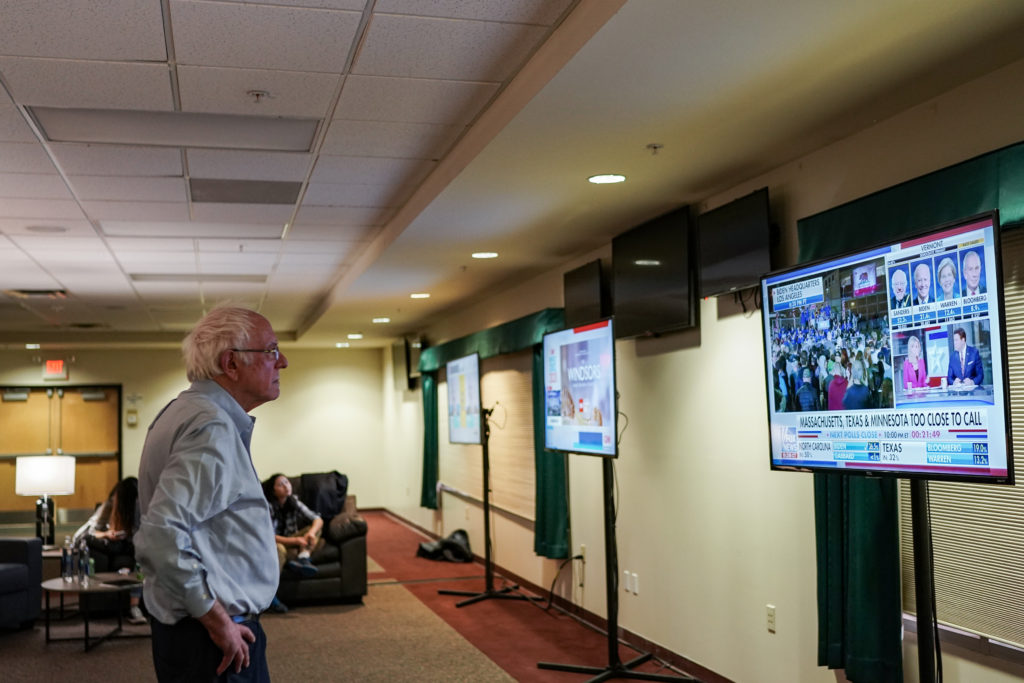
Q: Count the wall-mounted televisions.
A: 3